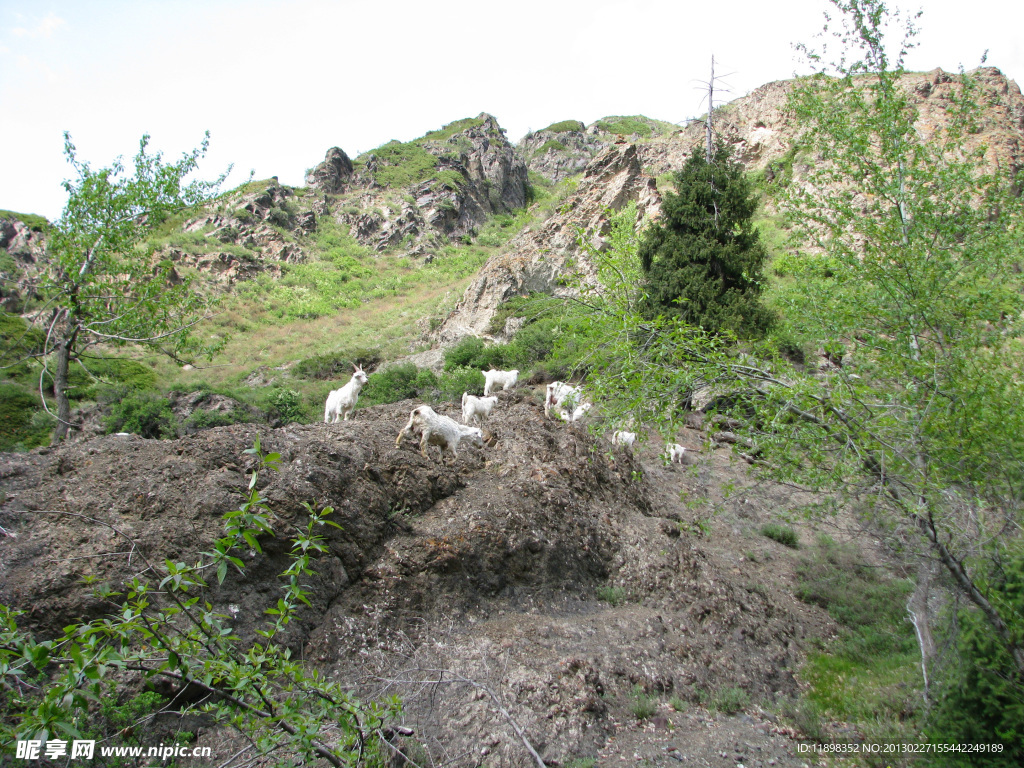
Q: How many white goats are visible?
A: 8